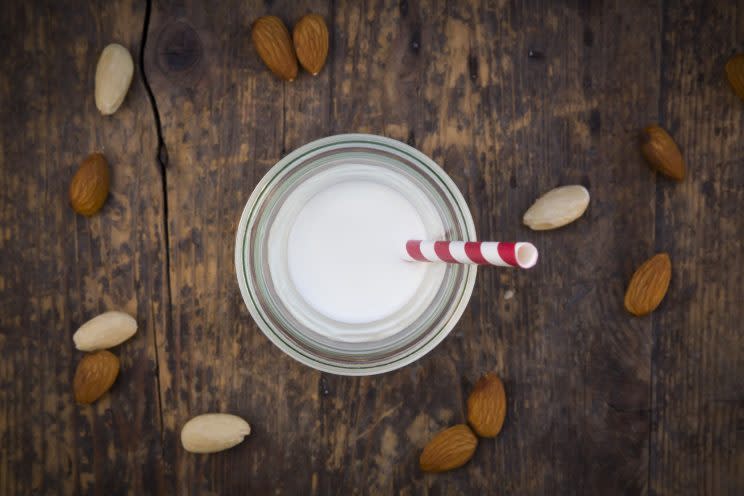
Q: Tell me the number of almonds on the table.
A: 13